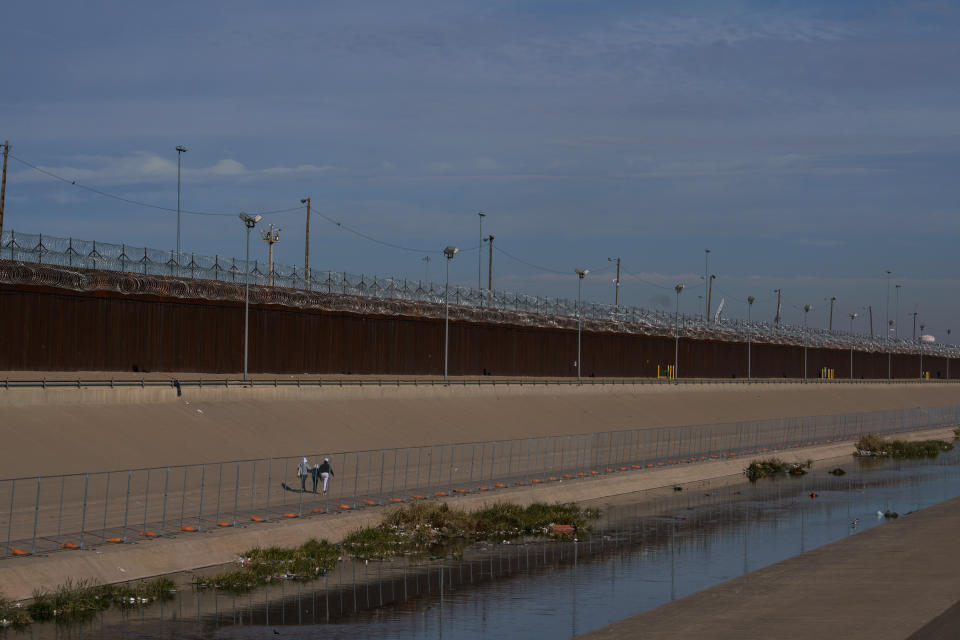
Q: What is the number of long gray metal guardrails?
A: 1